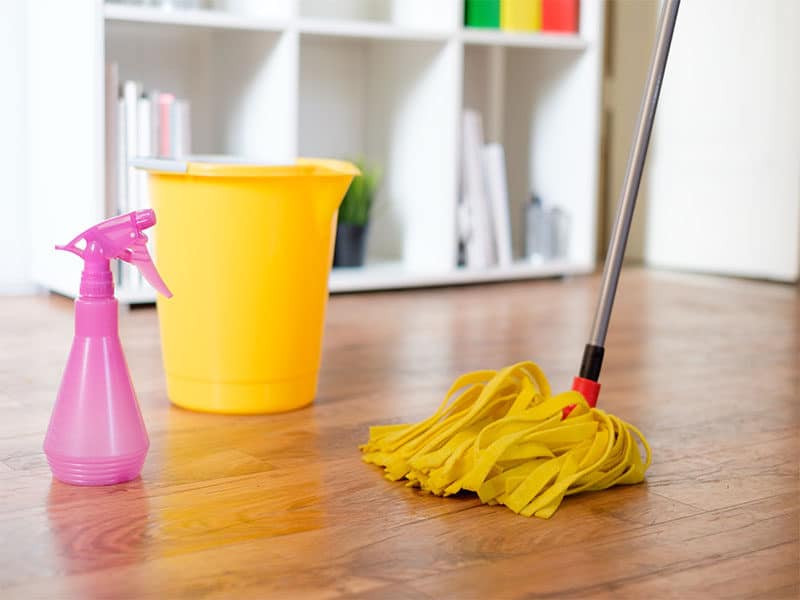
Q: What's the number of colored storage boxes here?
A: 3